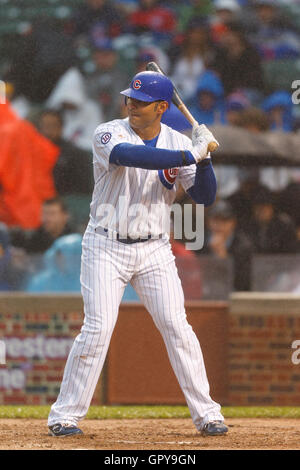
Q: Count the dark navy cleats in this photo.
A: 2